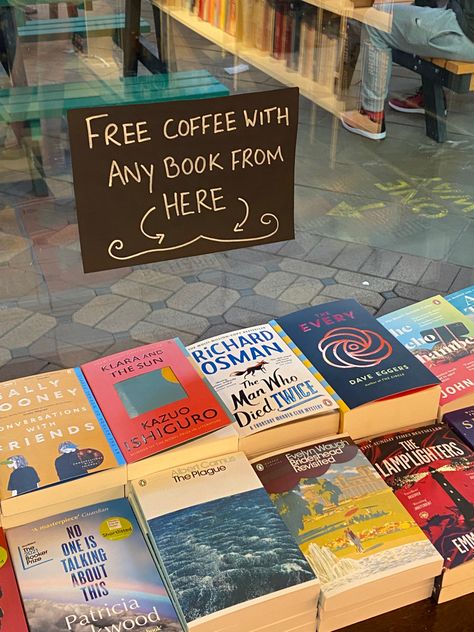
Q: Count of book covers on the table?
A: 12